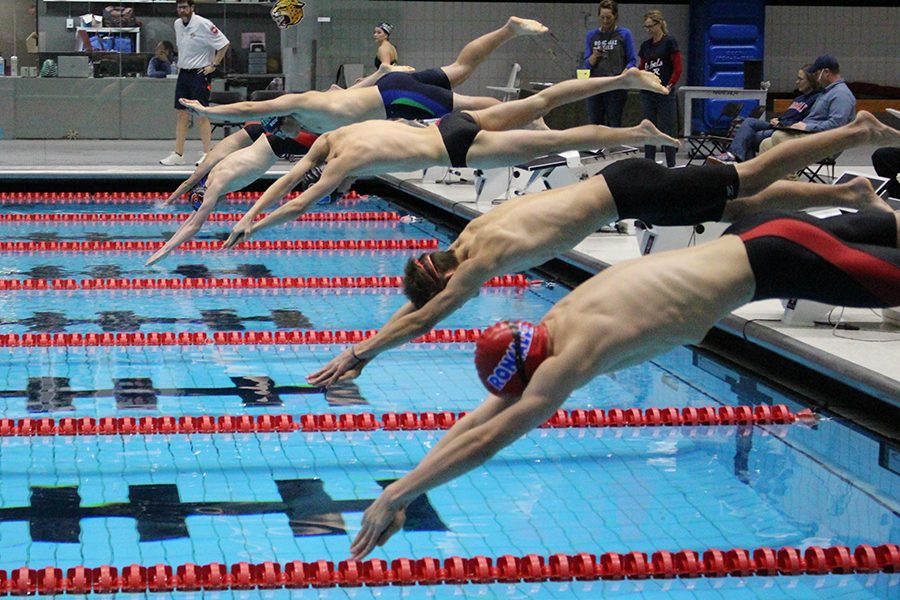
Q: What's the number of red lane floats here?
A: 7